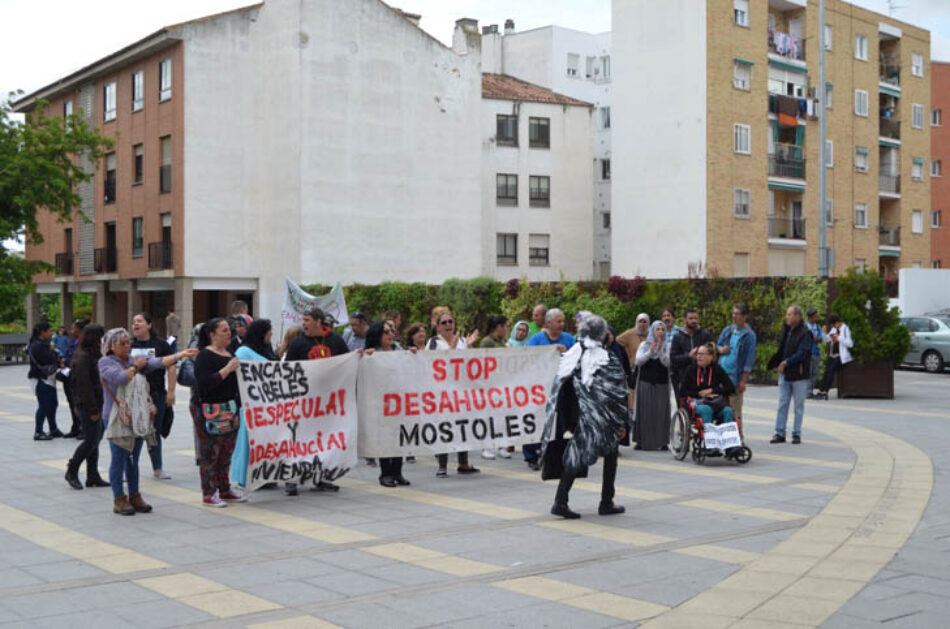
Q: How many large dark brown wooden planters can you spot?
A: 1